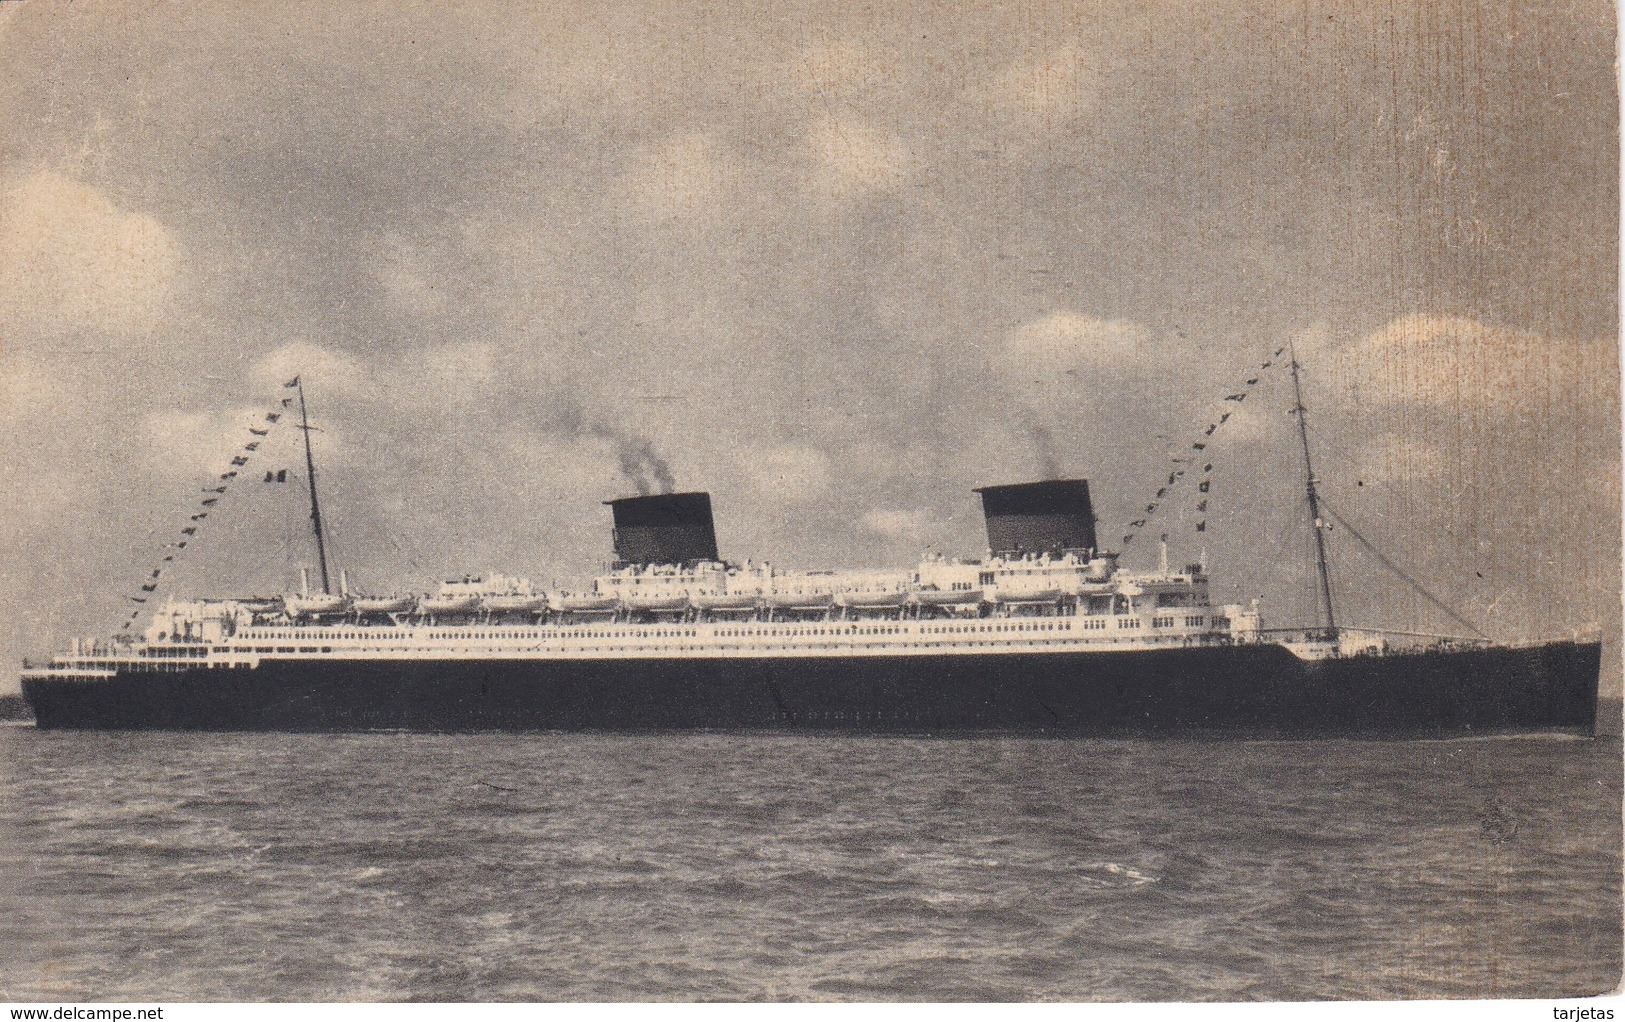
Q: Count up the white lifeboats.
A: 13